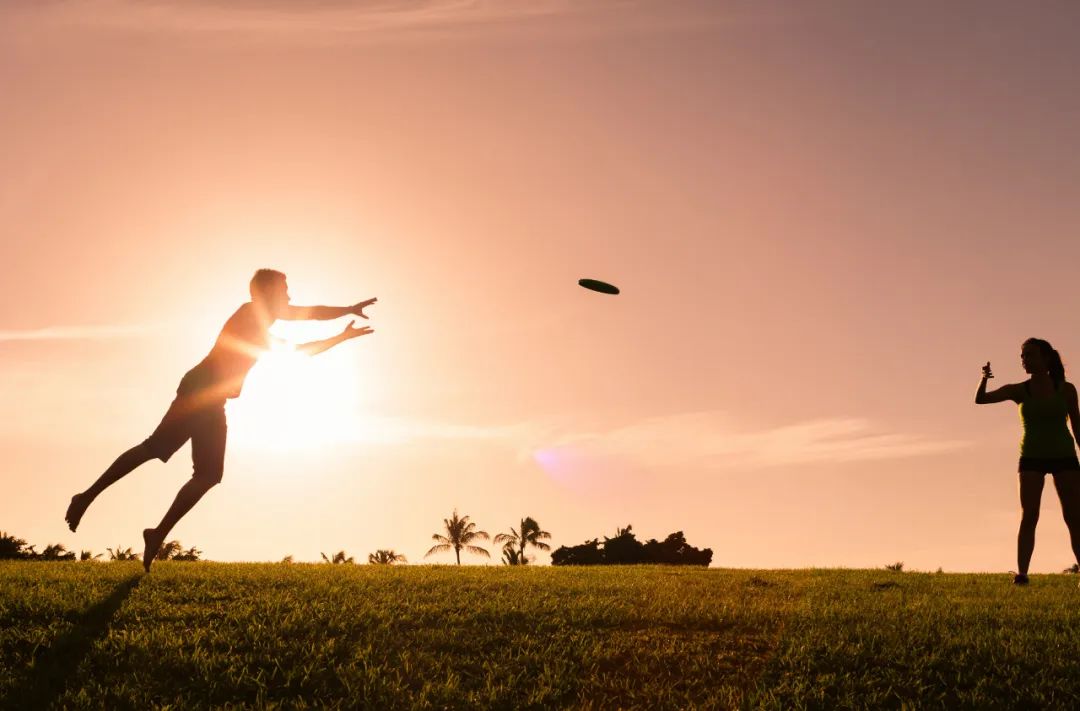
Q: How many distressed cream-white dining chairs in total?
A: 0